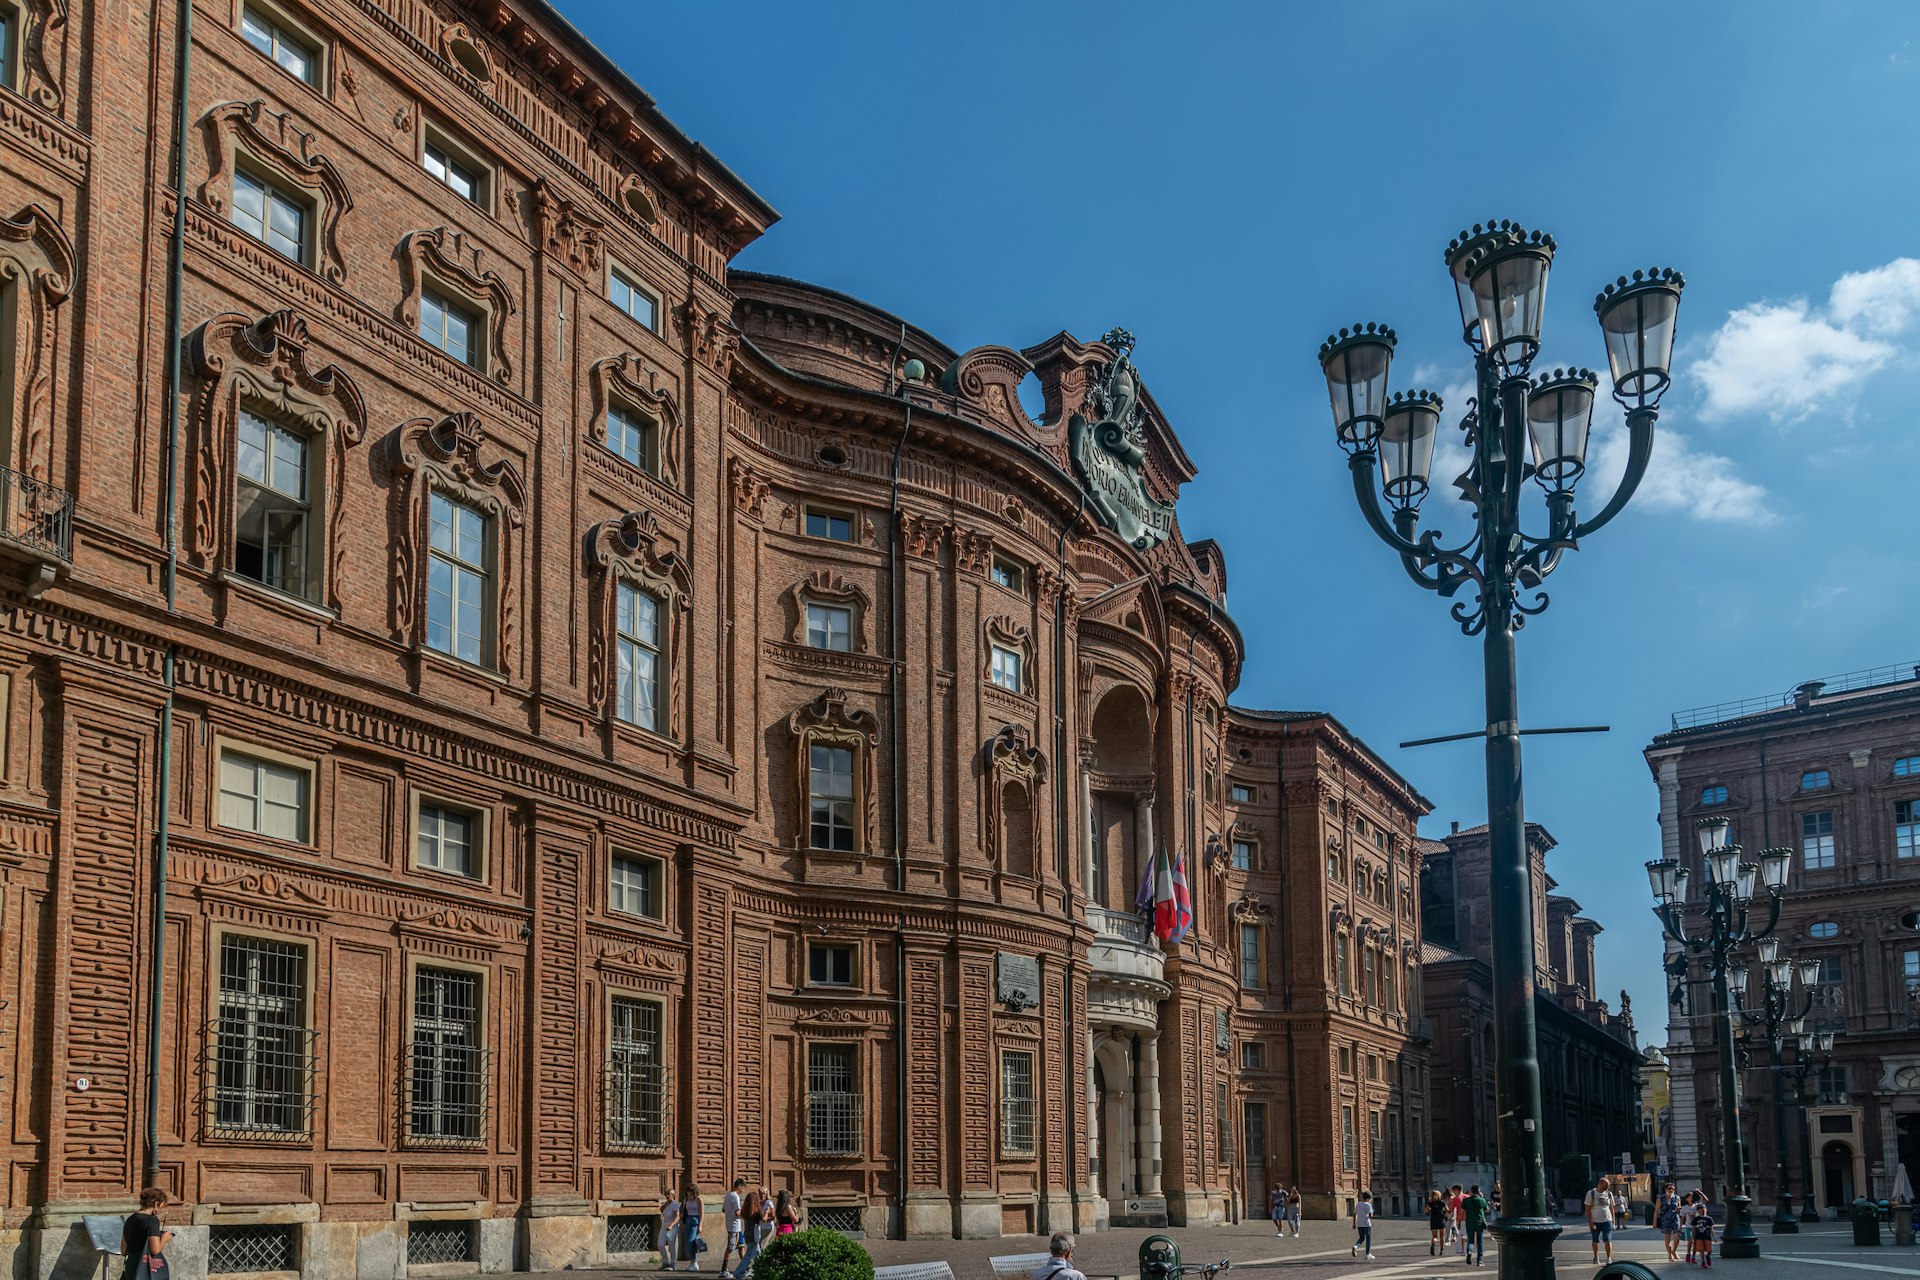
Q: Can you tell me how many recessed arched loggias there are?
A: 1